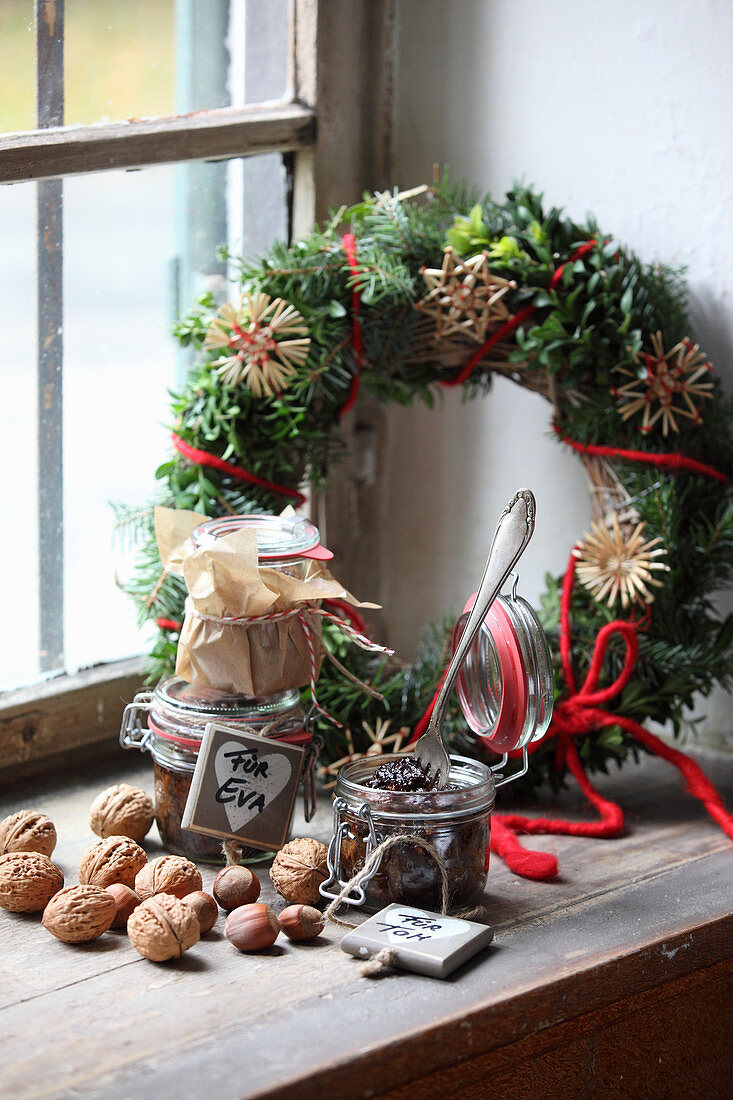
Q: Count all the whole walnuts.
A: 8